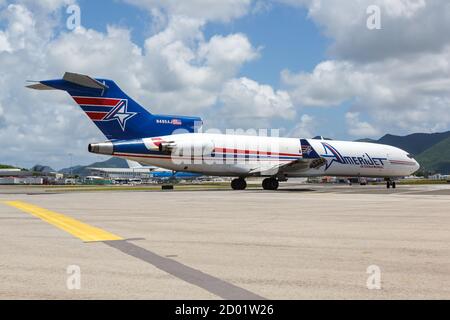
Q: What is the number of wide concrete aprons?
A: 1